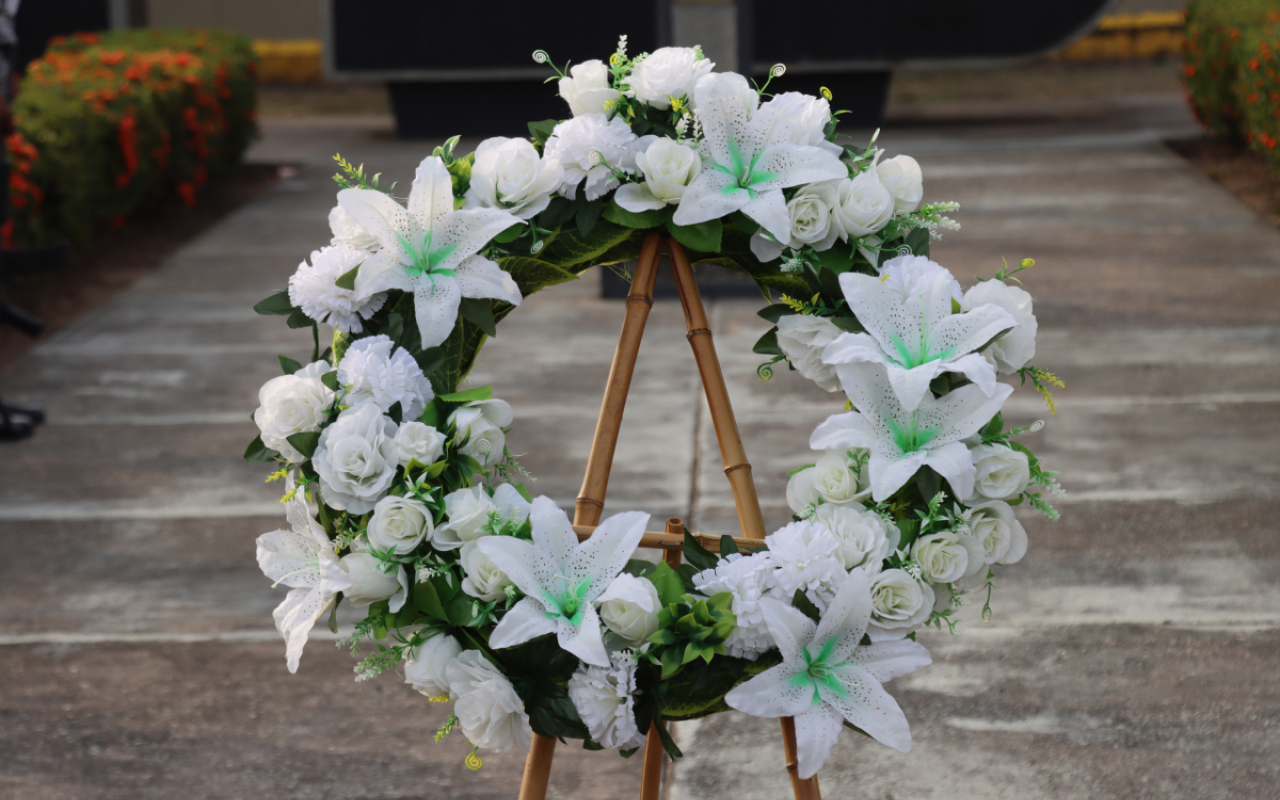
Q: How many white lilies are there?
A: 7